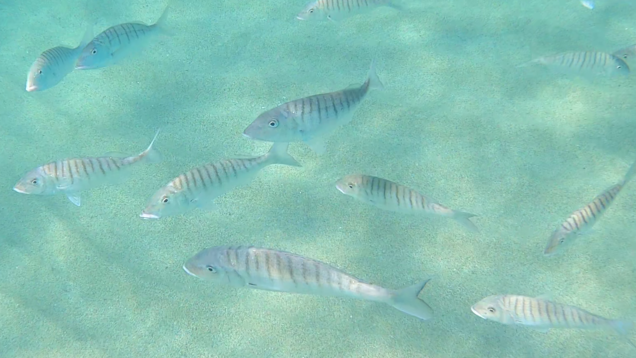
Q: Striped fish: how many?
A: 11